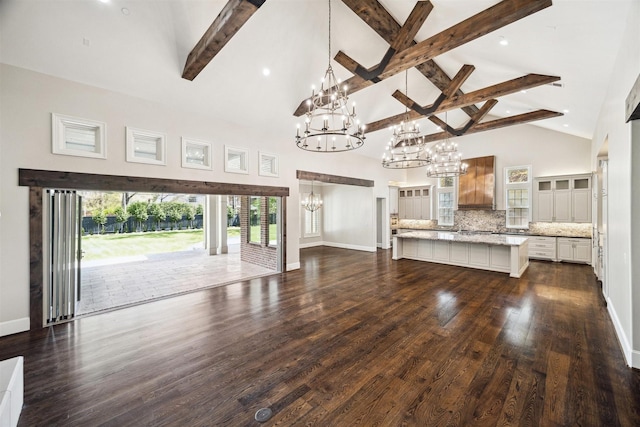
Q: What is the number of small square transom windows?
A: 5